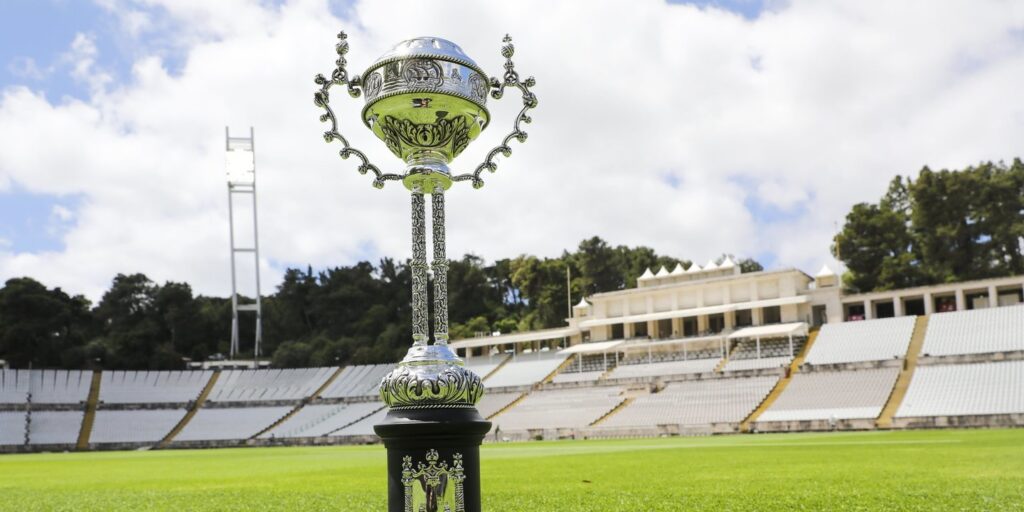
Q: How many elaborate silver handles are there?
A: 2